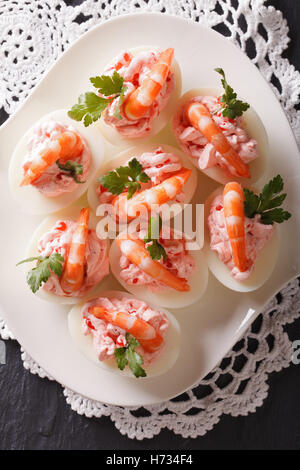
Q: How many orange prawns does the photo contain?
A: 8